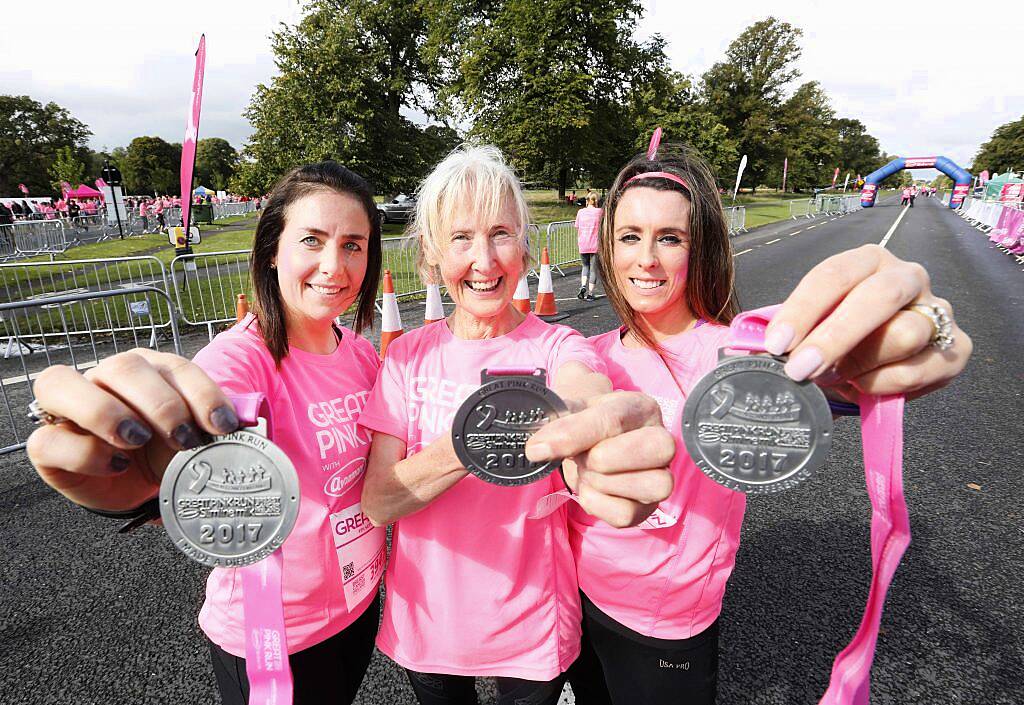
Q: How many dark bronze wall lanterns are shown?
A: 0